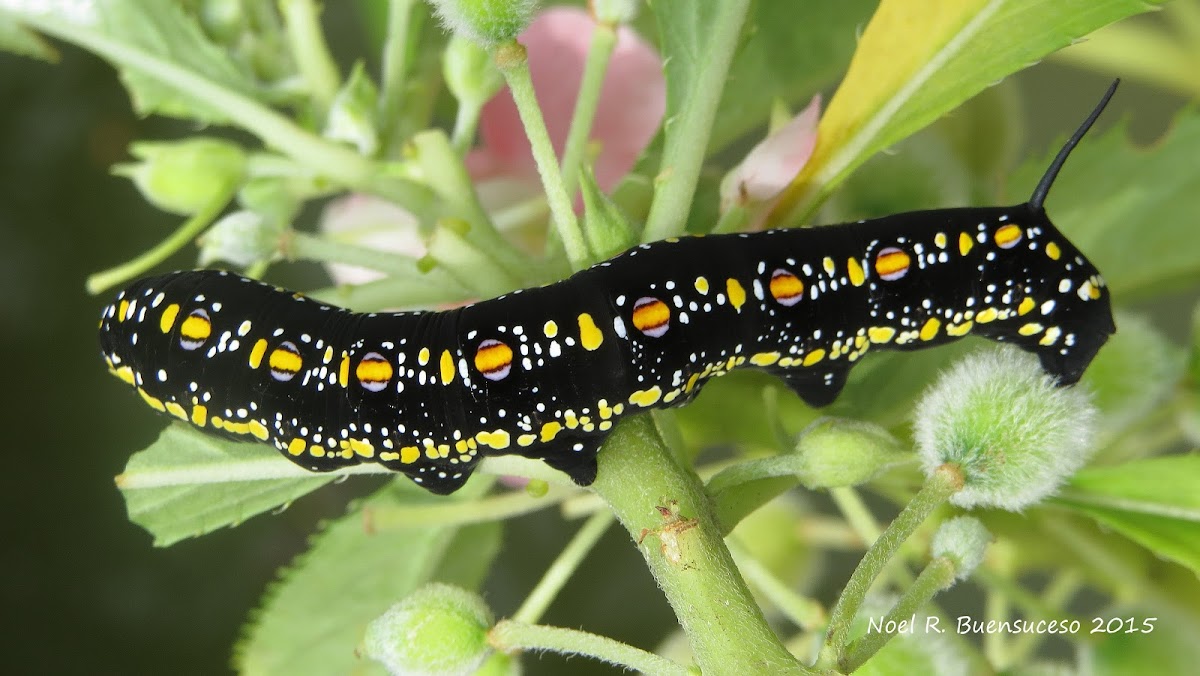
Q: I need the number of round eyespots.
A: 8